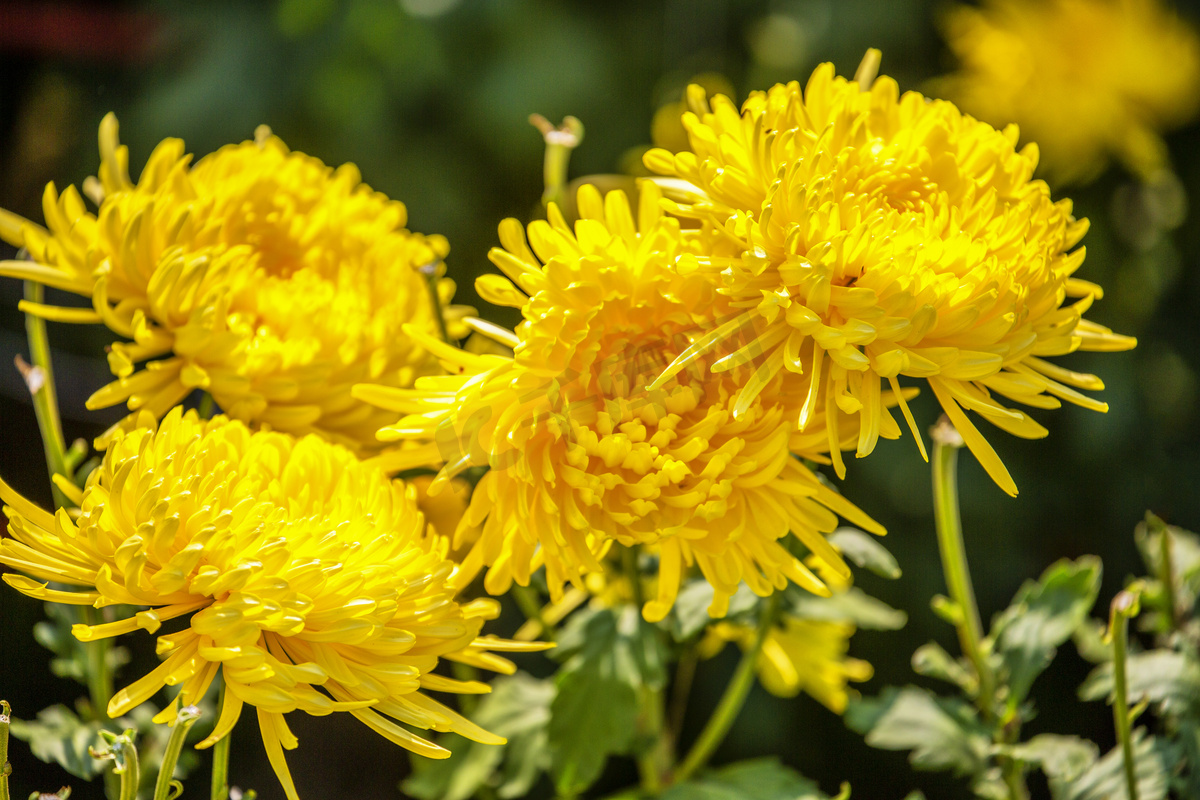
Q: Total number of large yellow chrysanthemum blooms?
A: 4